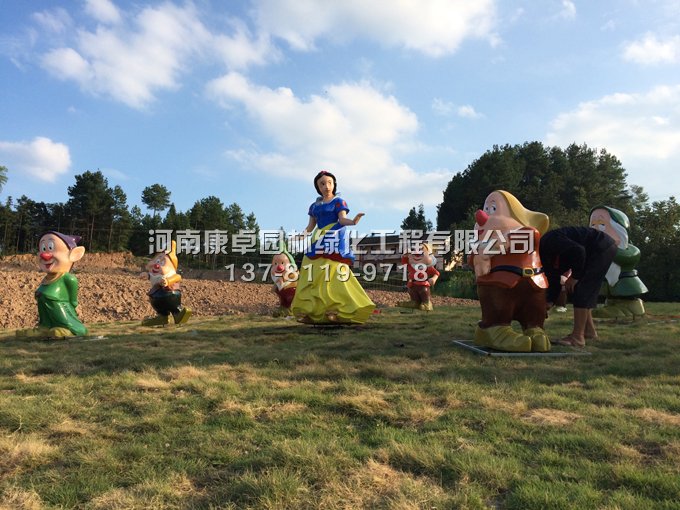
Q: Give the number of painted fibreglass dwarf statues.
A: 6